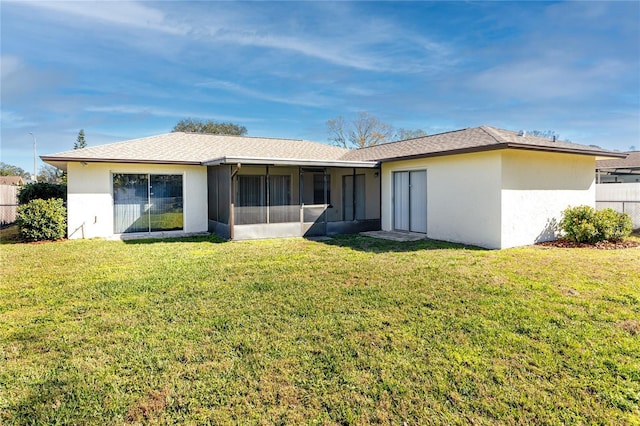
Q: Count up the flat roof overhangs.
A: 1